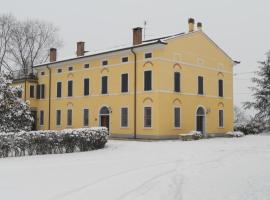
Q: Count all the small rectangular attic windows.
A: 7